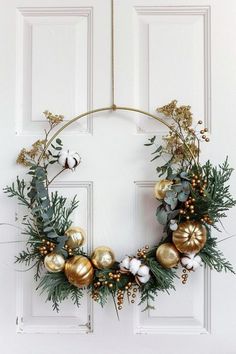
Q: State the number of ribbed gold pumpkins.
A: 2